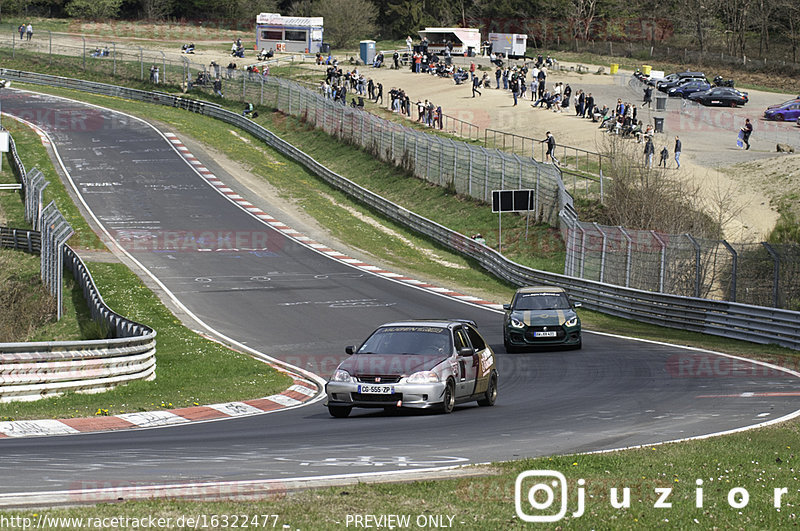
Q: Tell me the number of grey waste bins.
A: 2